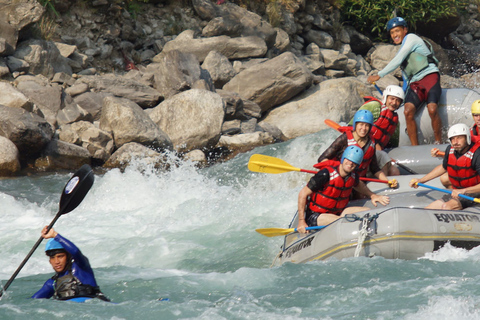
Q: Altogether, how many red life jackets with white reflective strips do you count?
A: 5